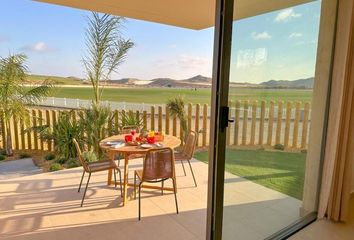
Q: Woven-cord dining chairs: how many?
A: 4